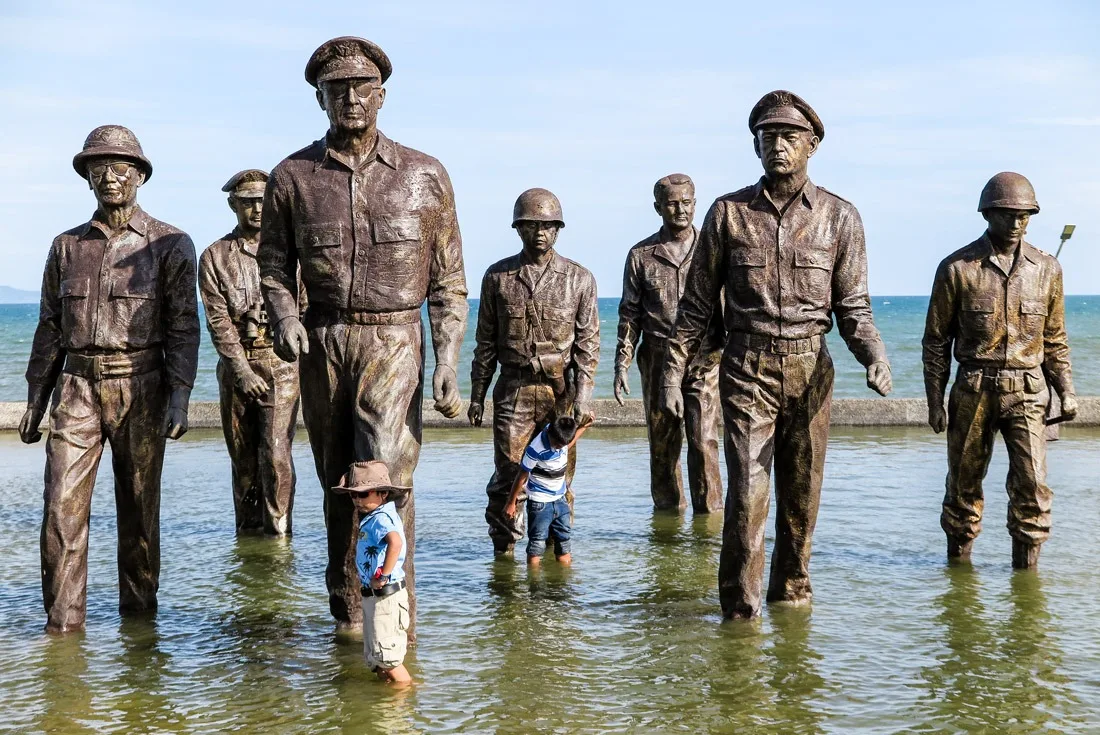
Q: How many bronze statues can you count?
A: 7